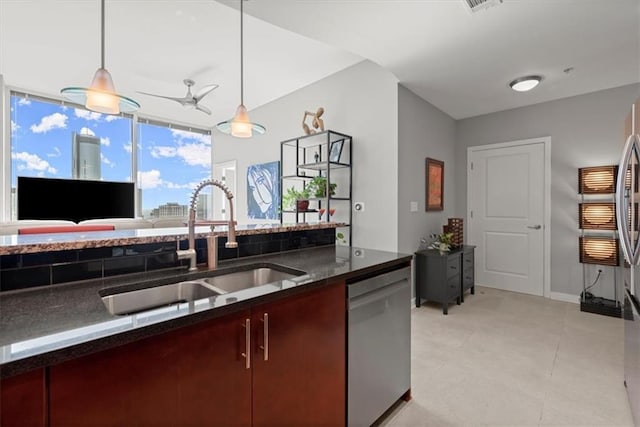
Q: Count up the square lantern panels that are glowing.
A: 3